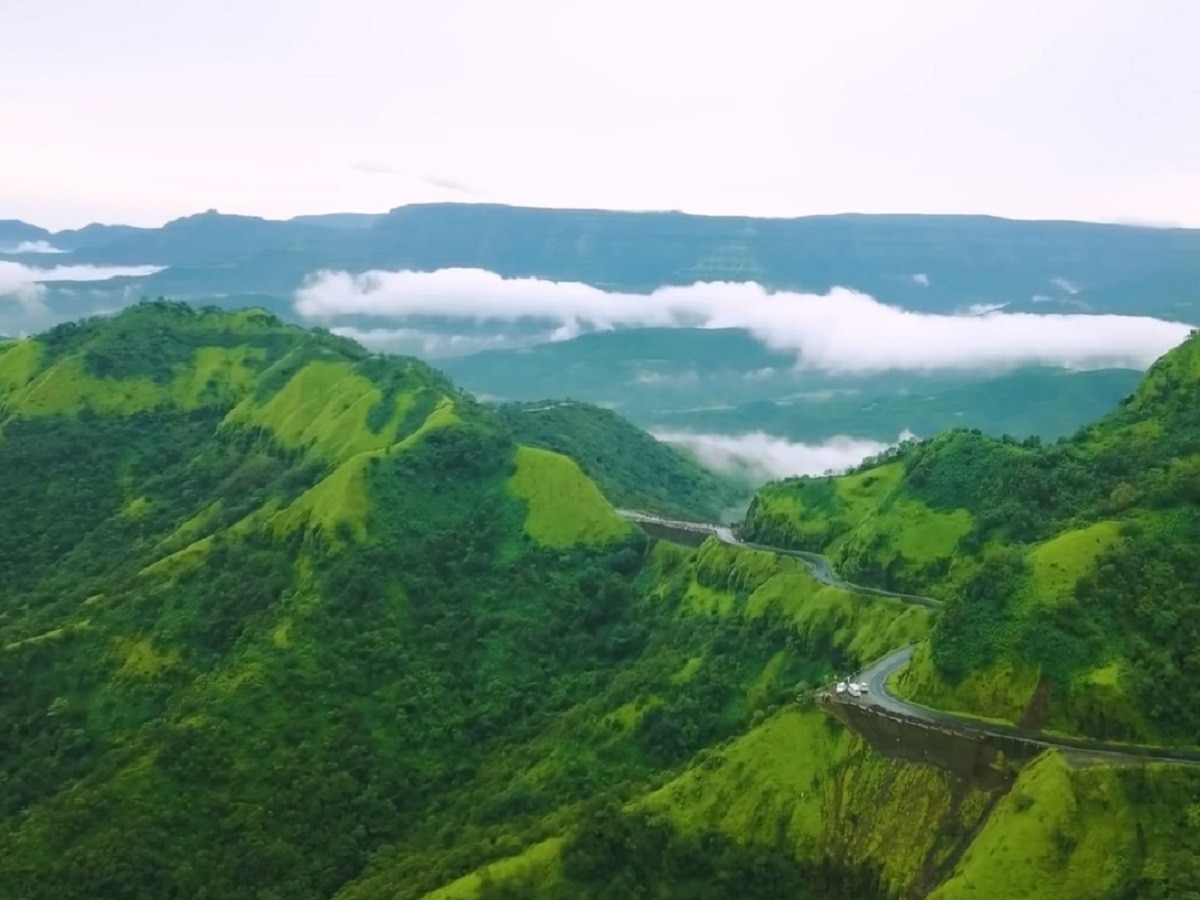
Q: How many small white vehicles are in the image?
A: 3